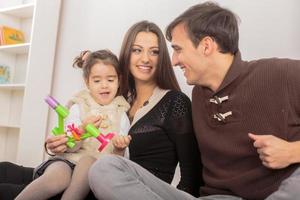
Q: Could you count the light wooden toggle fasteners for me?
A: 2